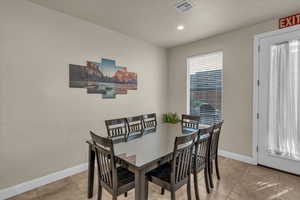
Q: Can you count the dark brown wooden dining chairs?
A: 8